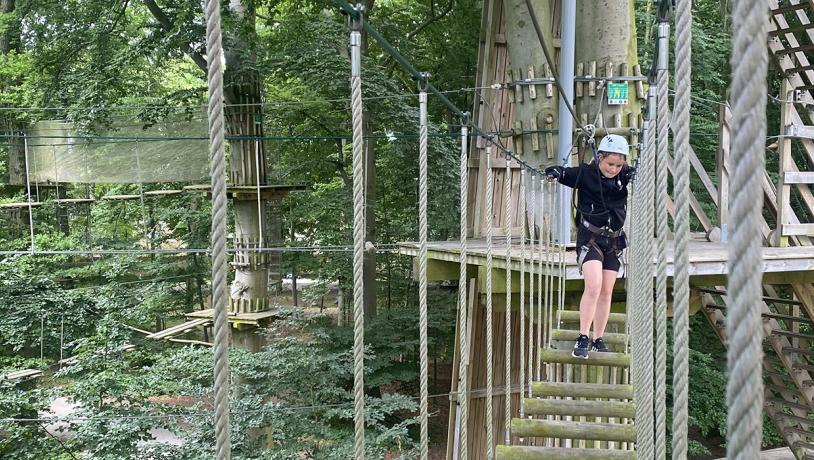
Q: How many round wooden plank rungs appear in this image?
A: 7